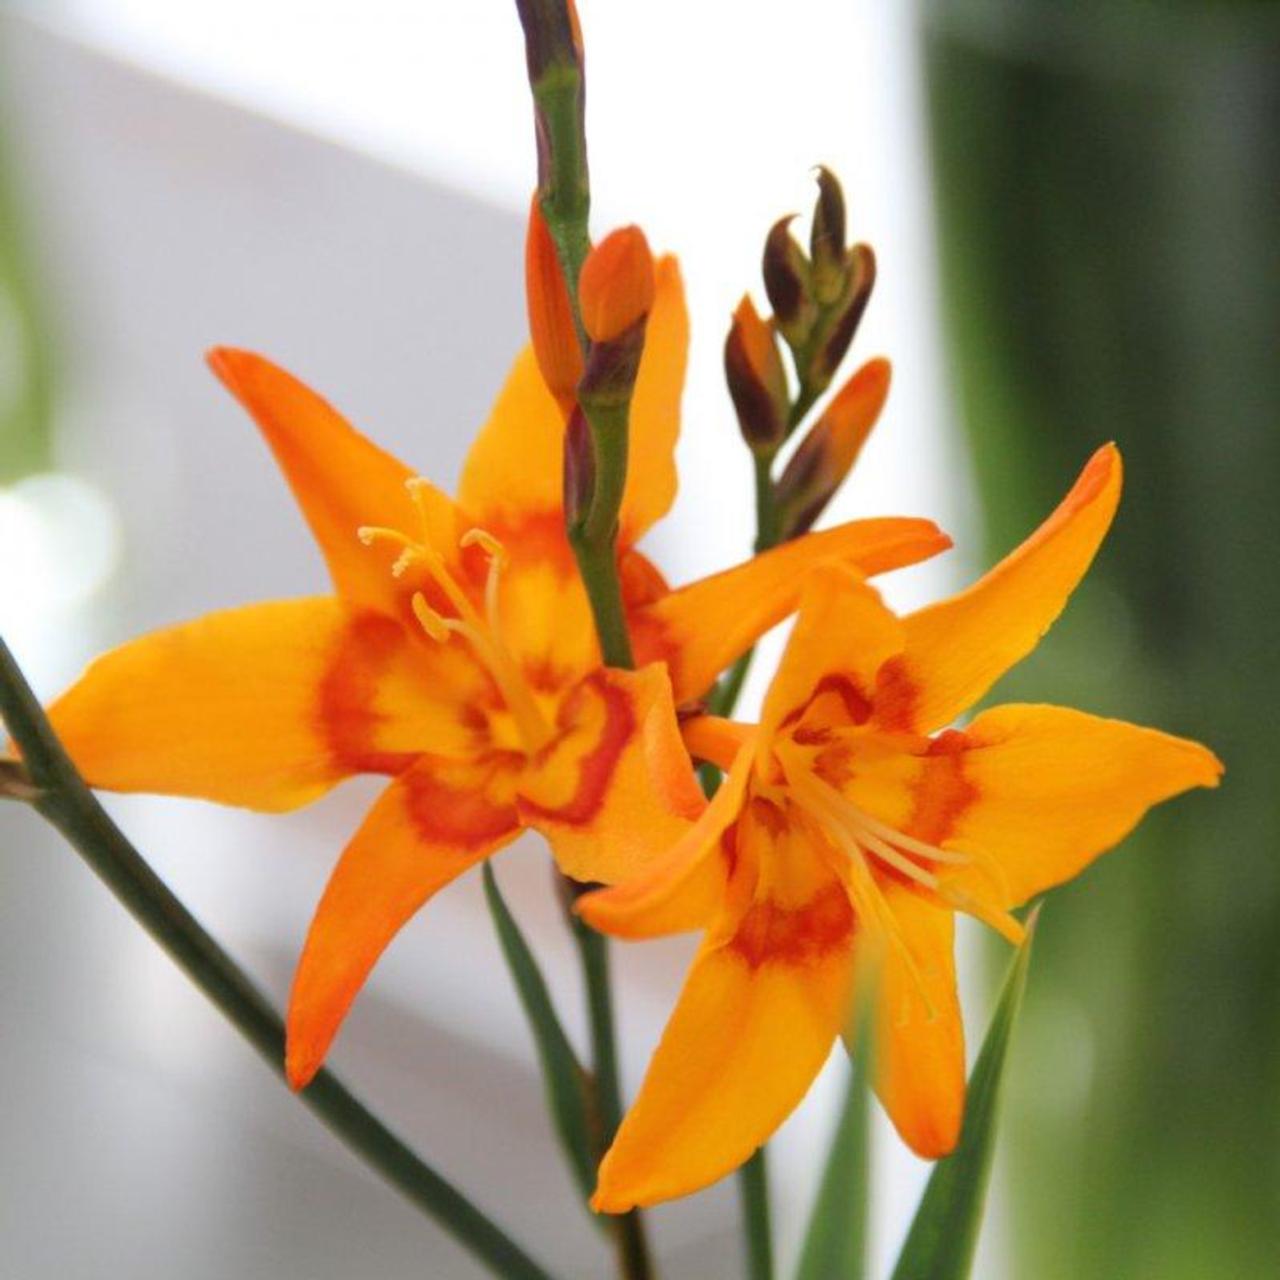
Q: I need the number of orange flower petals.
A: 12